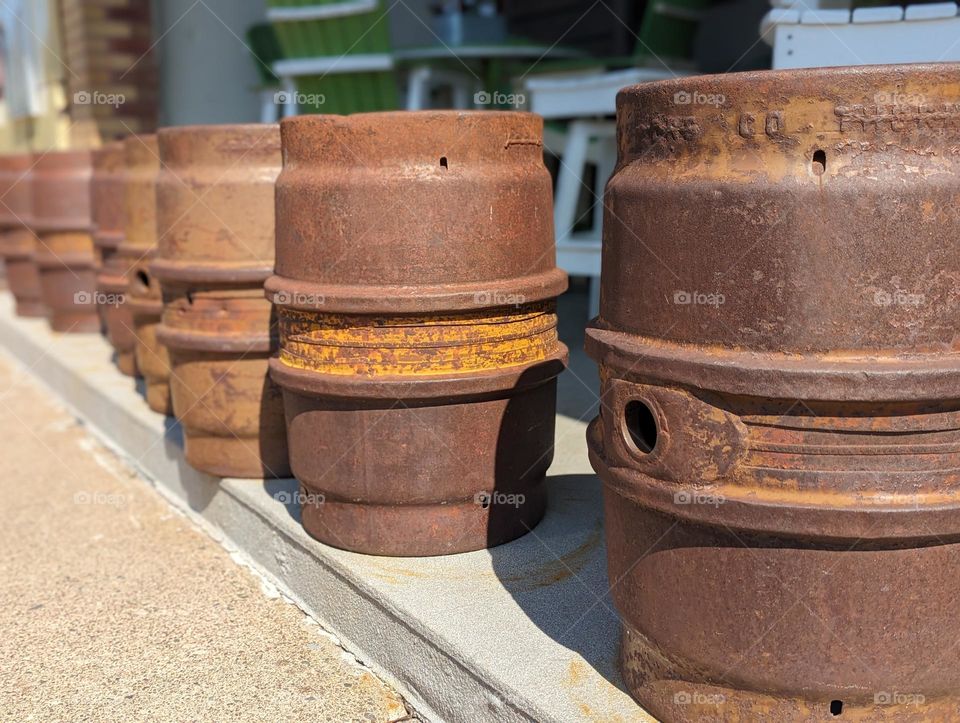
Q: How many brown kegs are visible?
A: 7